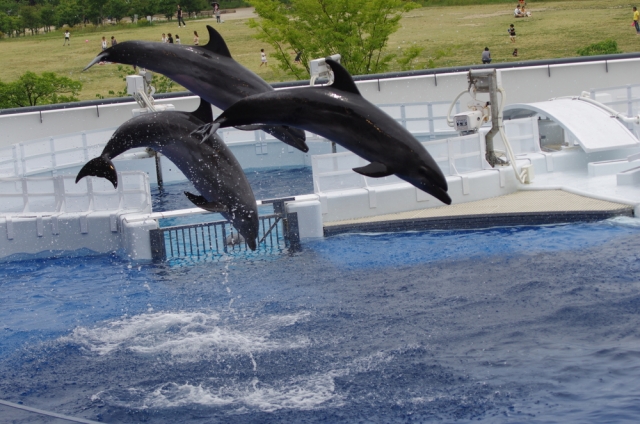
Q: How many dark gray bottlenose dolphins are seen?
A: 3